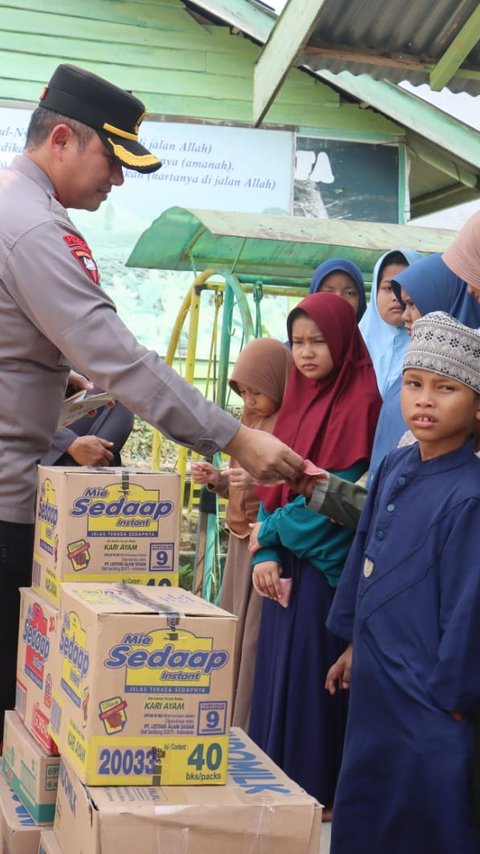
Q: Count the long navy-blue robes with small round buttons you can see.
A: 1